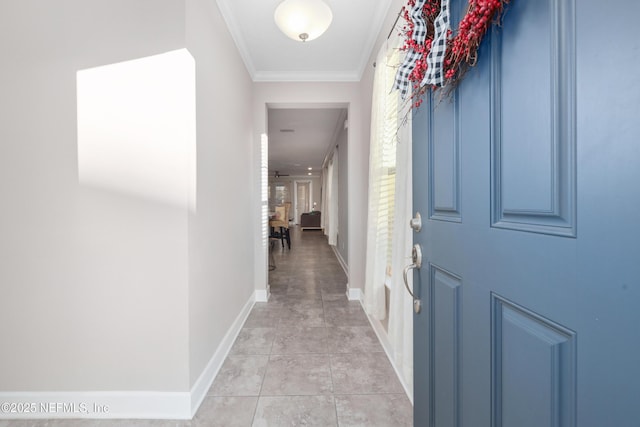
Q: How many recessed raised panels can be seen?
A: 4